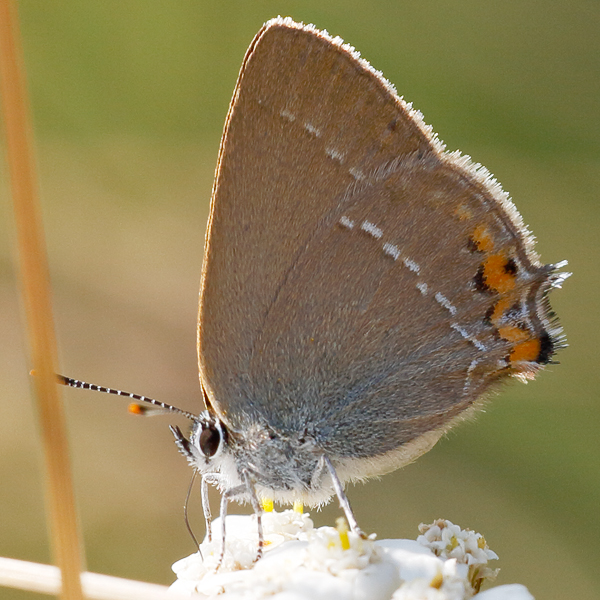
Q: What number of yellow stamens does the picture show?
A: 3